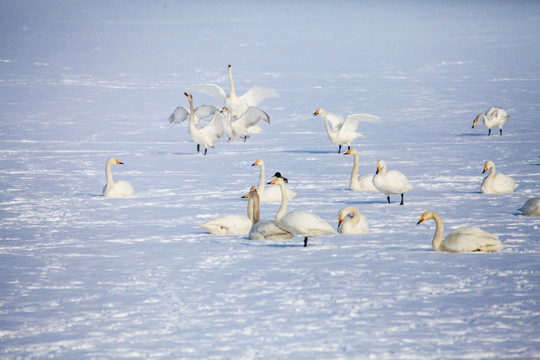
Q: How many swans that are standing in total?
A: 7